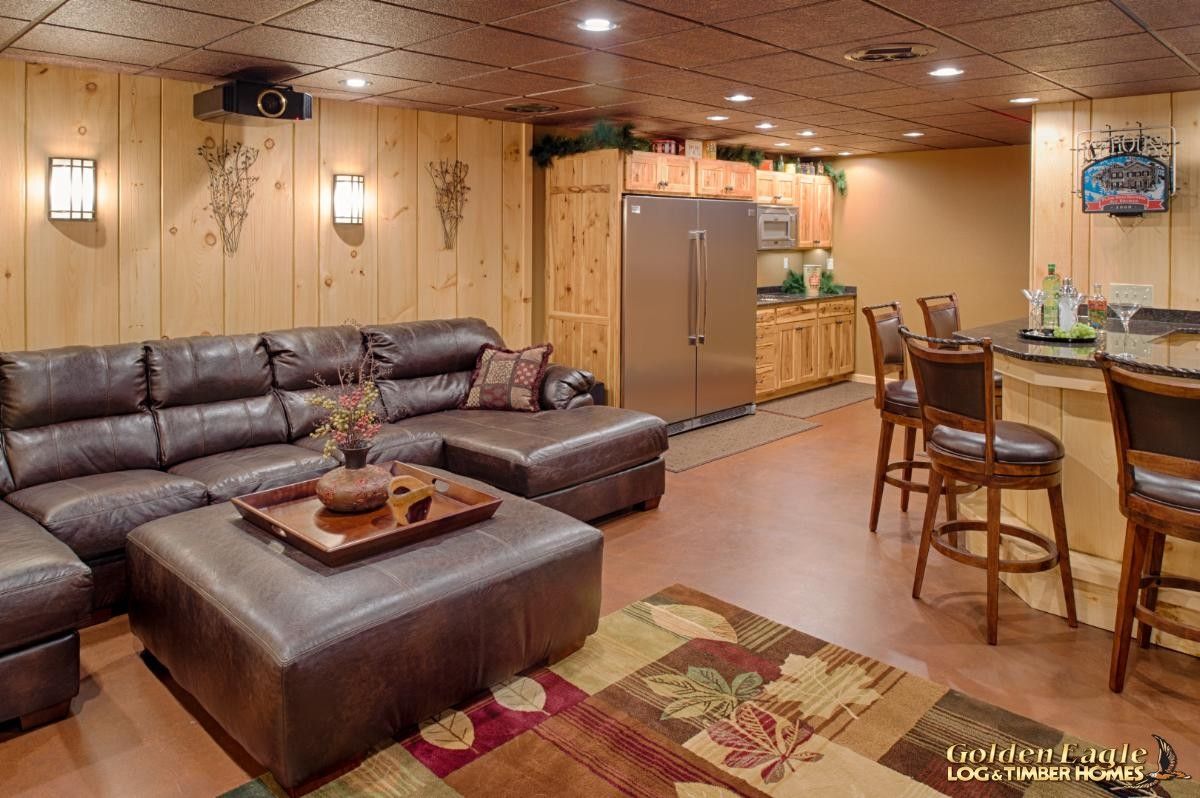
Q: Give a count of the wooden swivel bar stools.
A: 4